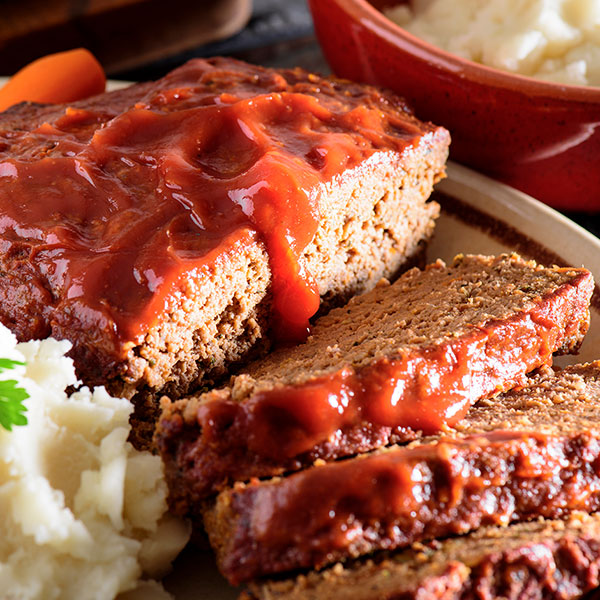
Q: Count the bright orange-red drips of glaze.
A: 1